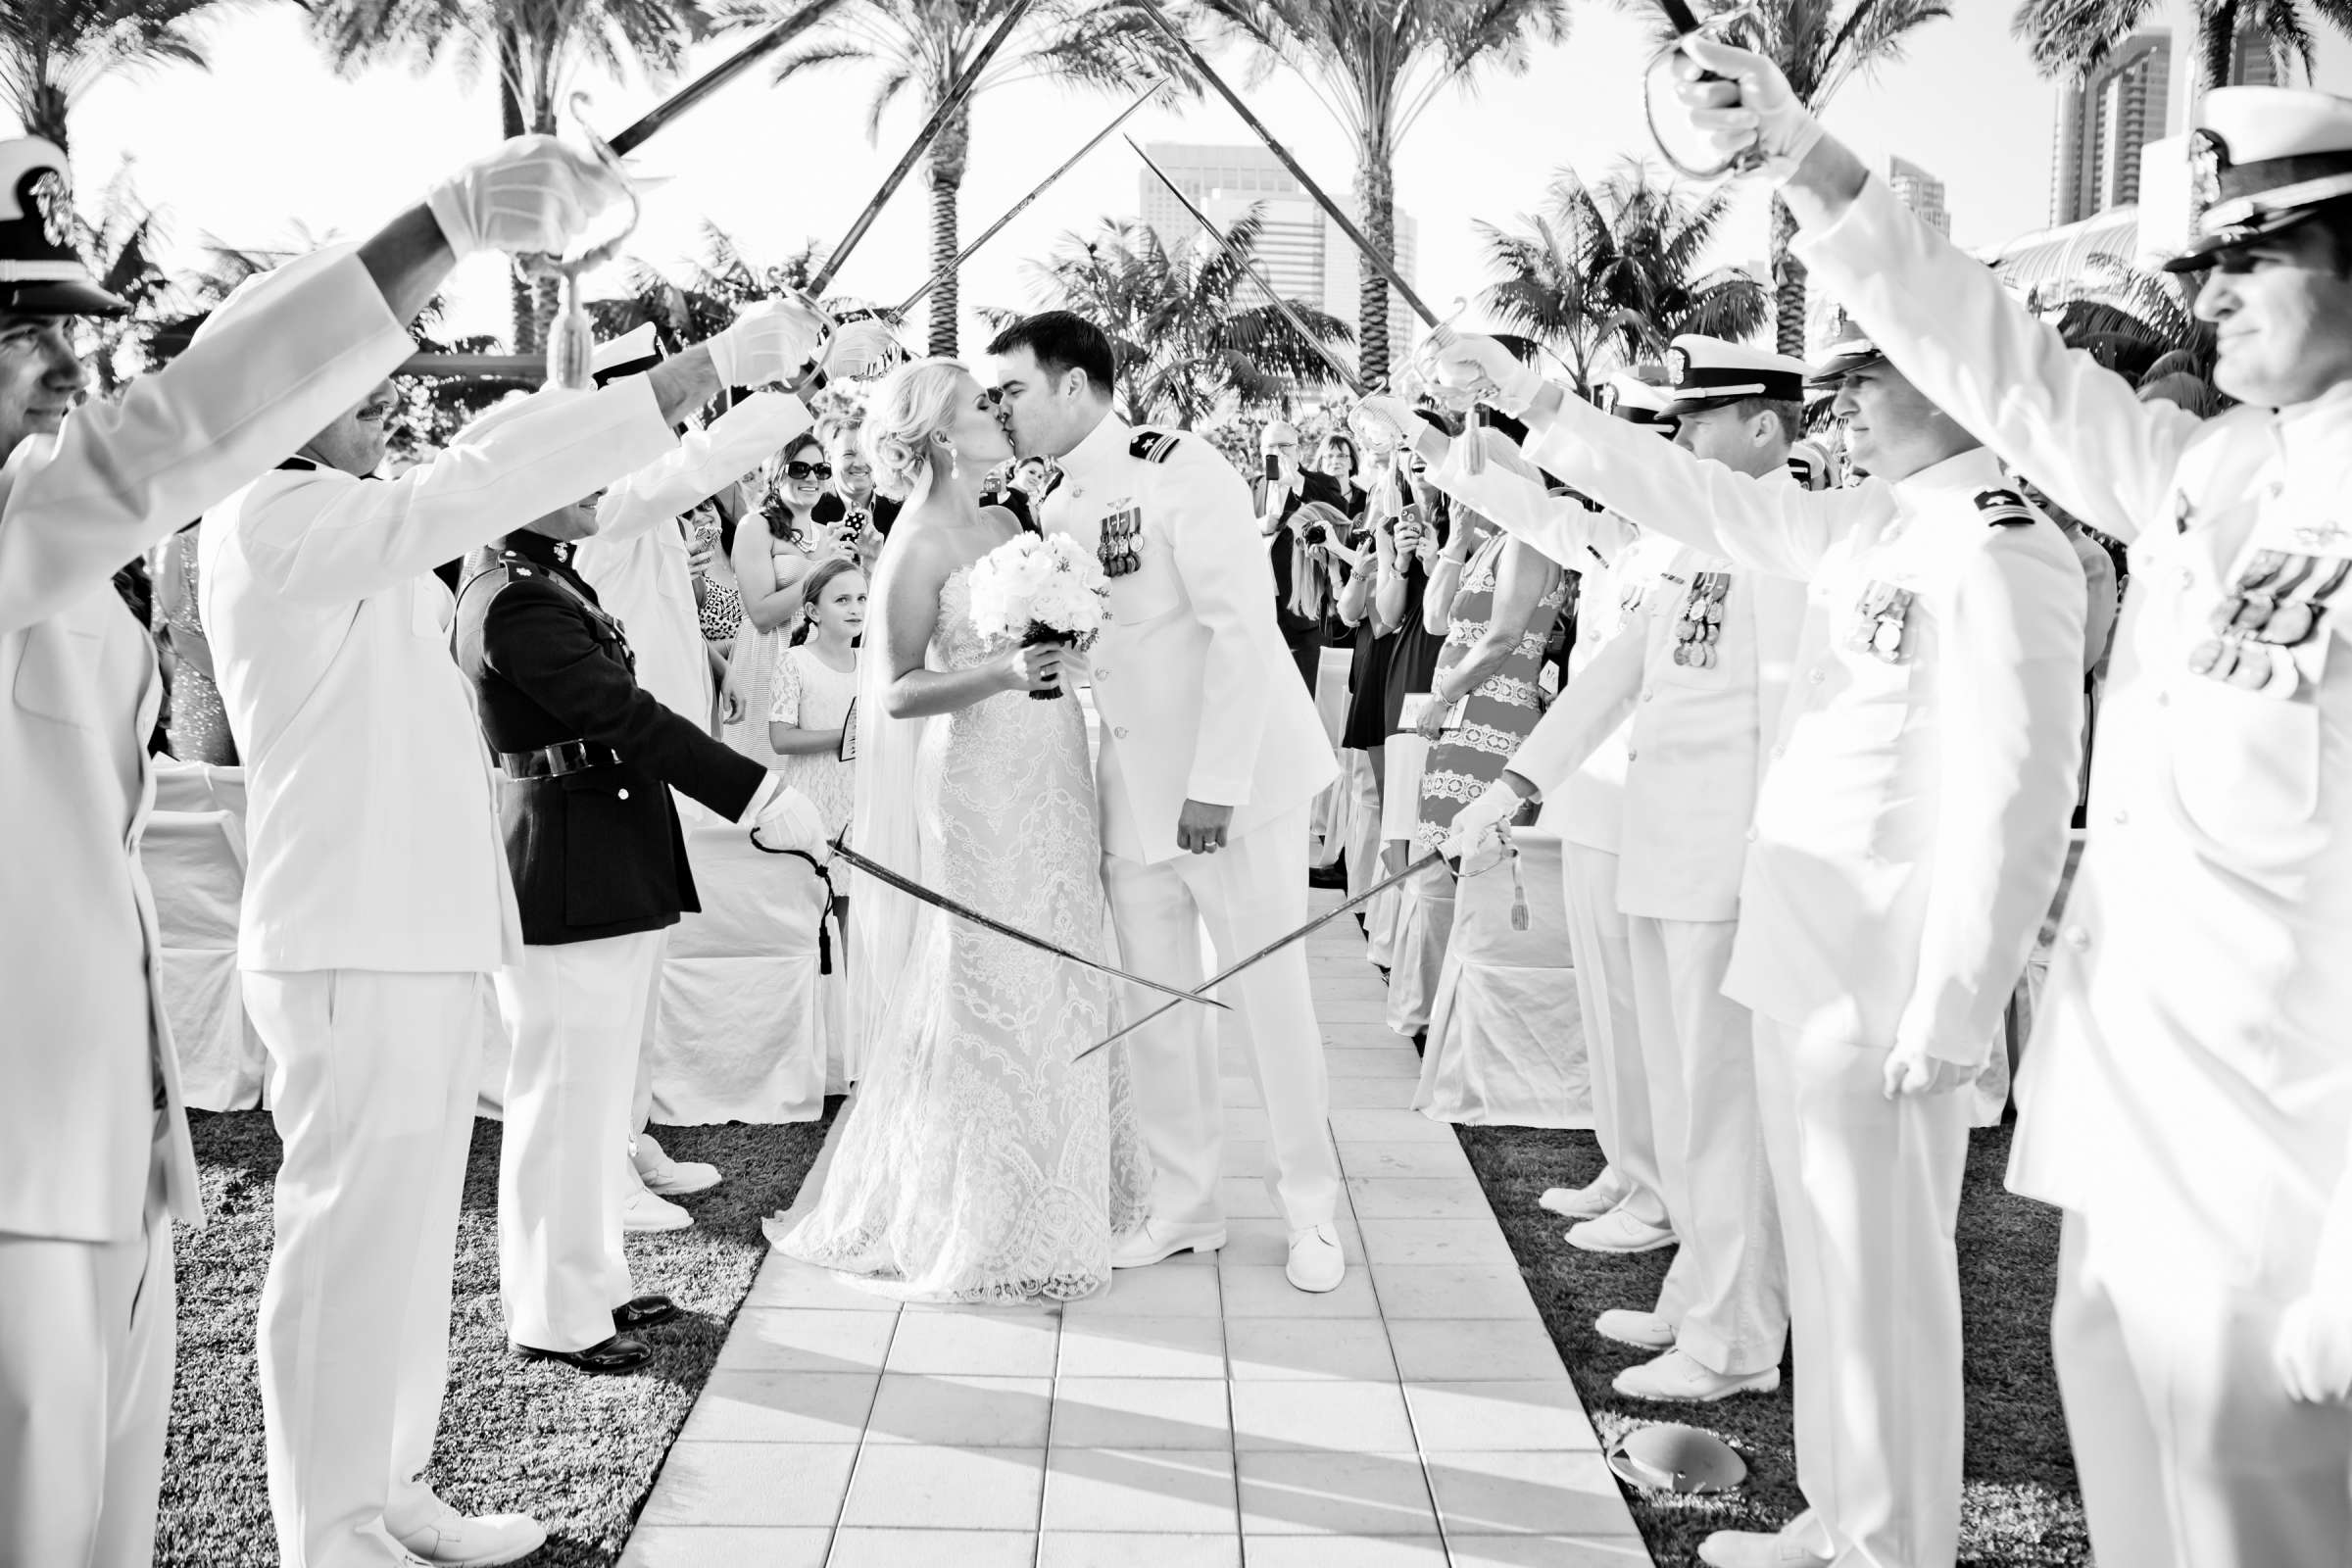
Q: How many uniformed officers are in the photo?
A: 9